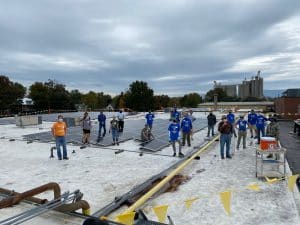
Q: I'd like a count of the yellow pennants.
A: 7